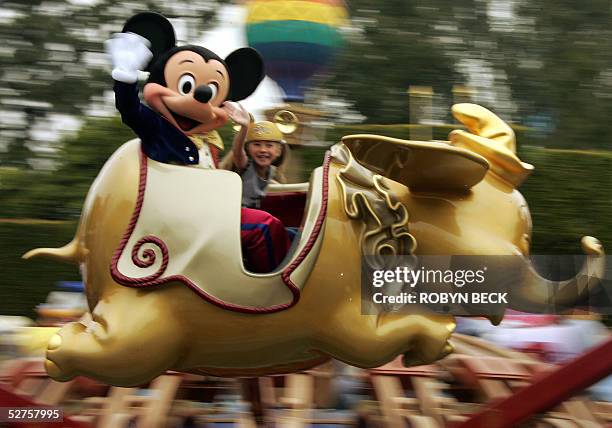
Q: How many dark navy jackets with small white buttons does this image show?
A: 1